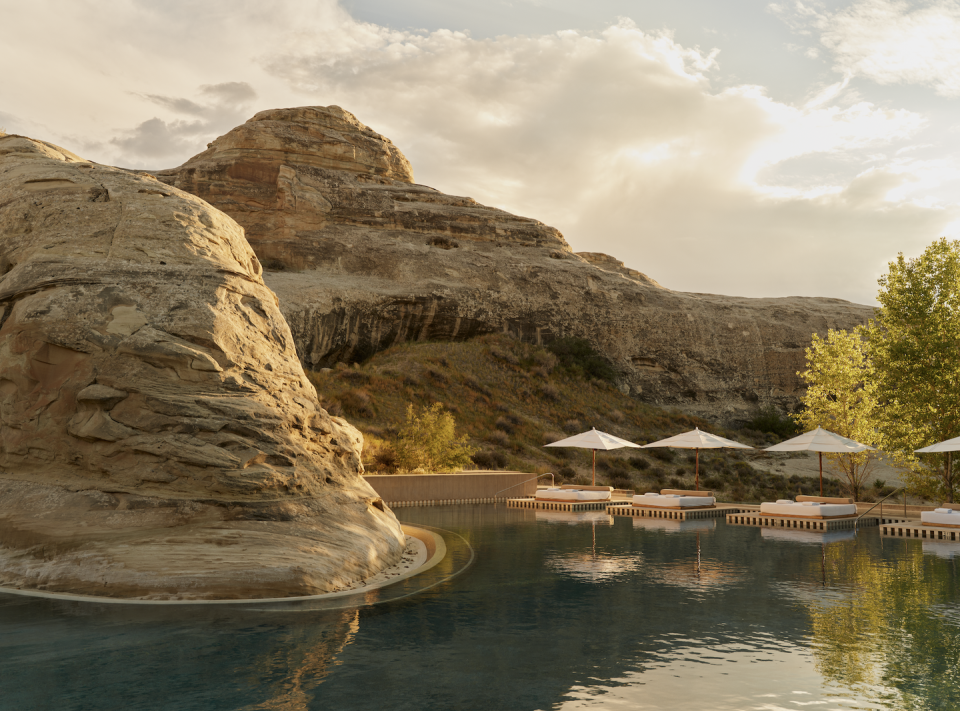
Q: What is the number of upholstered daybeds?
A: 4